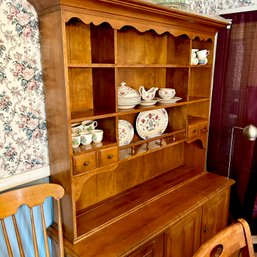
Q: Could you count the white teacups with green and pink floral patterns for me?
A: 5